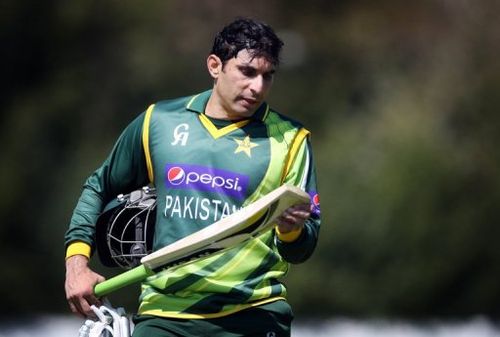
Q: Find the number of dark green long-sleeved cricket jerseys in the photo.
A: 1